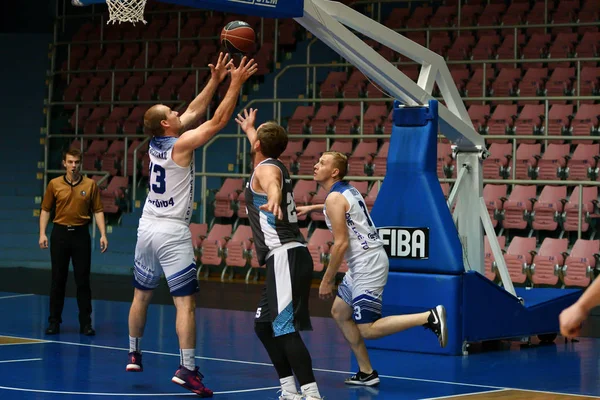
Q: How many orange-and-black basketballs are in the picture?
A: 1